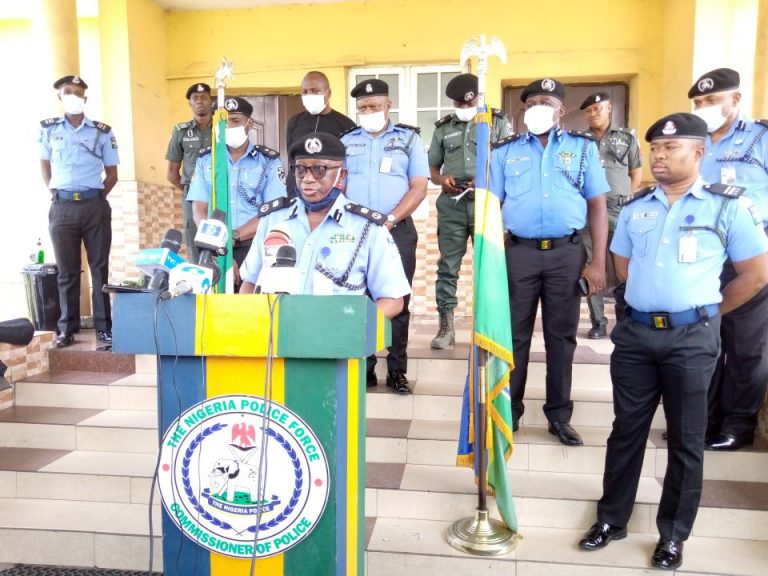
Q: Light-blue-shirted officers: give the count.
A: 7